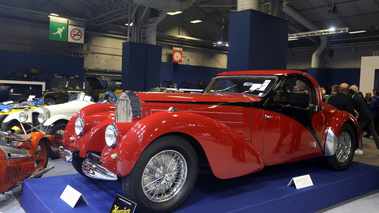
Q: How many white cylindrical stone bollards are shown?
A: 0